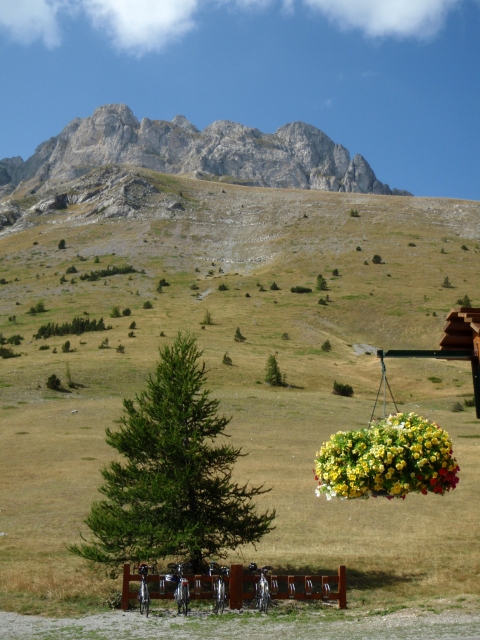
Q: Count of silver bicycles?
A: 4